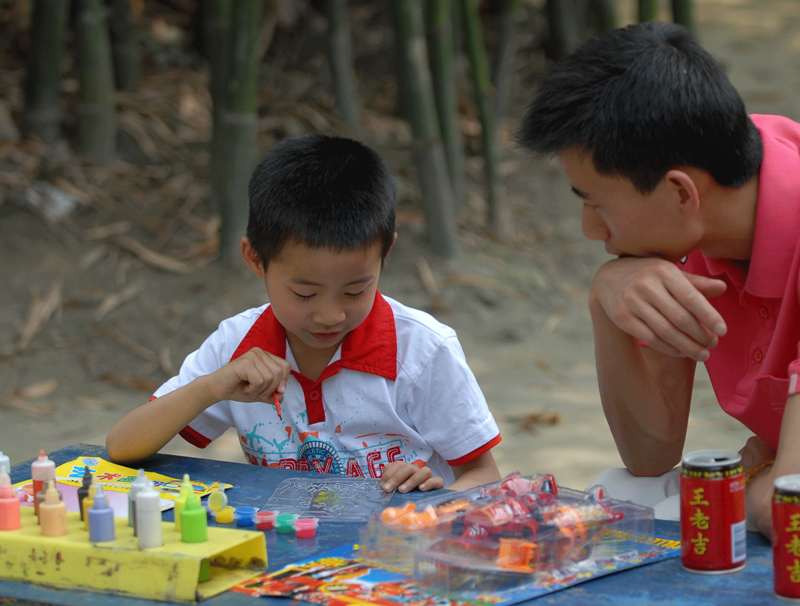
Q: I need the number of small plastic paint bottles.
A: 13